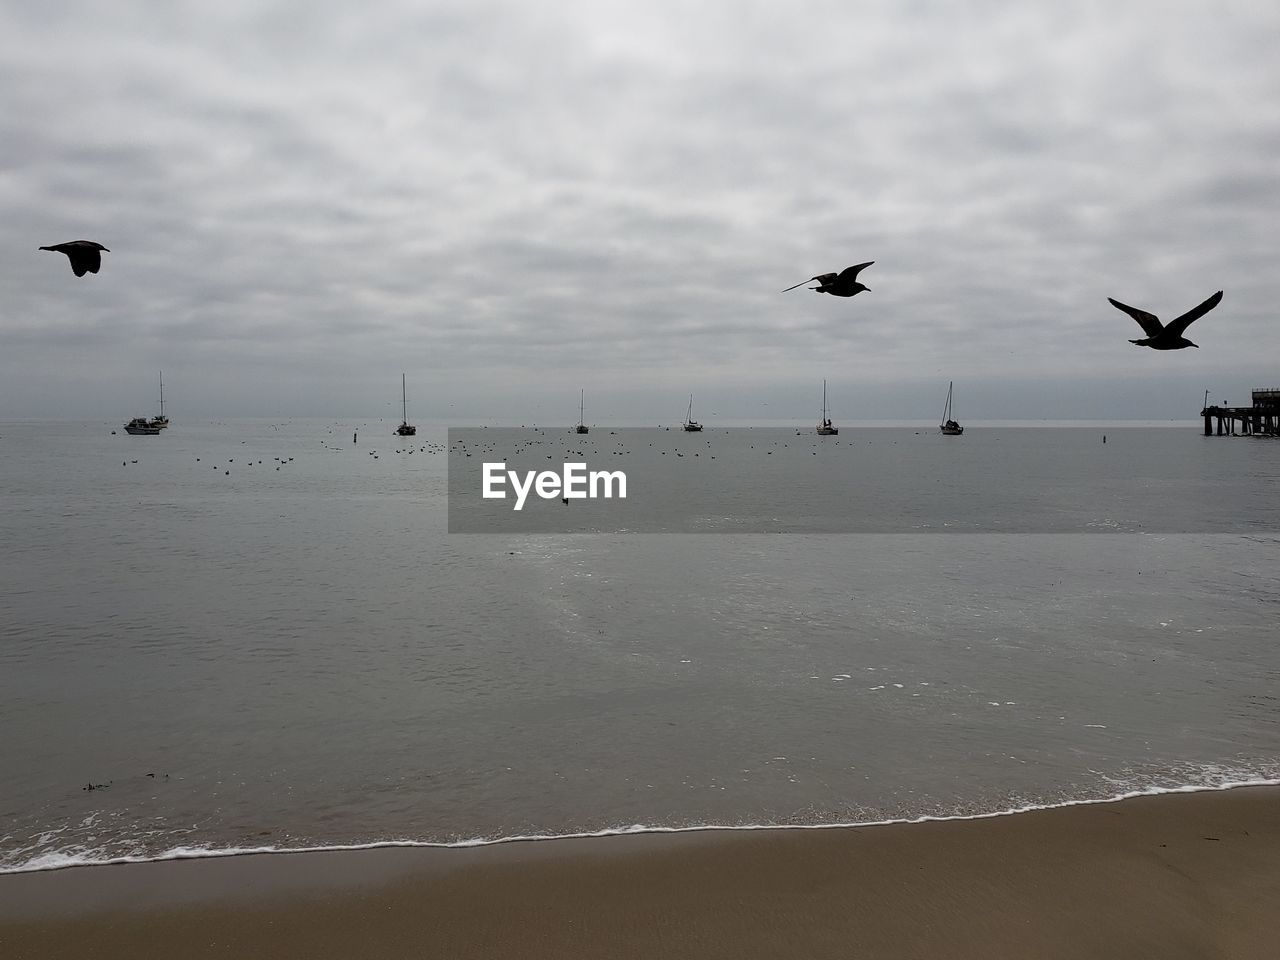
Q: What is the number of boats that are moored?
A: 7